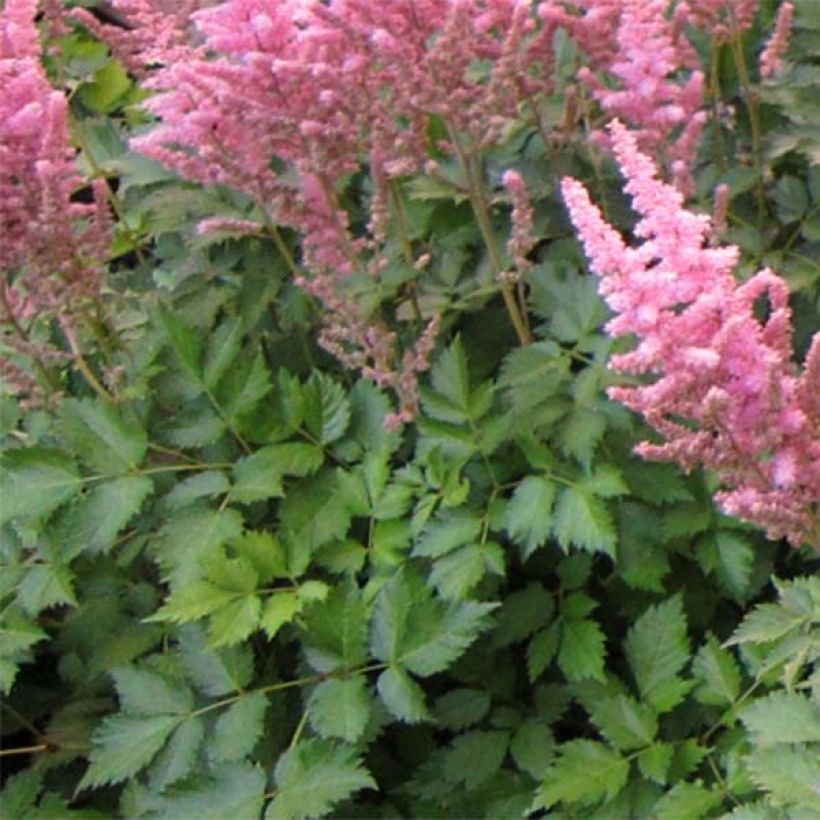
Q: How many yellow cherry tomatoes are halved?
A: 0